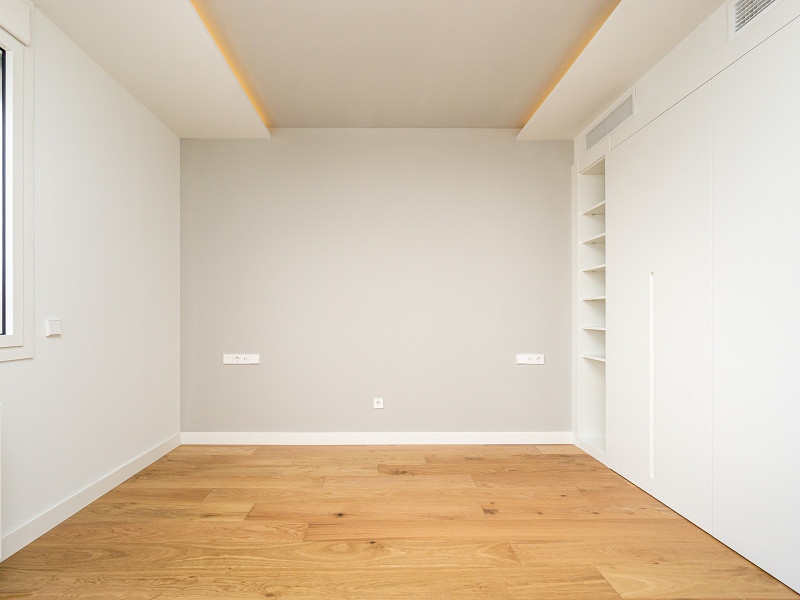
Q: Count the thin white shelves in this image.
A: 6